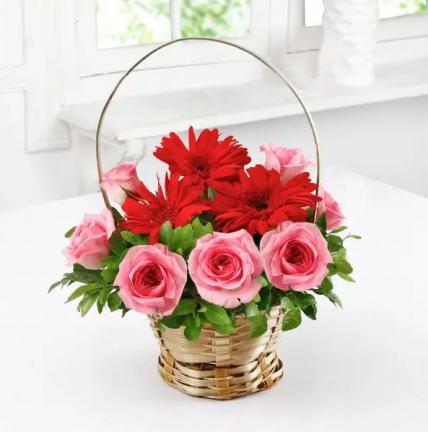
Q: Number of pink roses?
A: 7